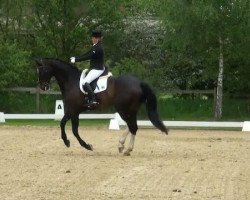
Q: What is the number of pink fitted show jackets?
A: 0